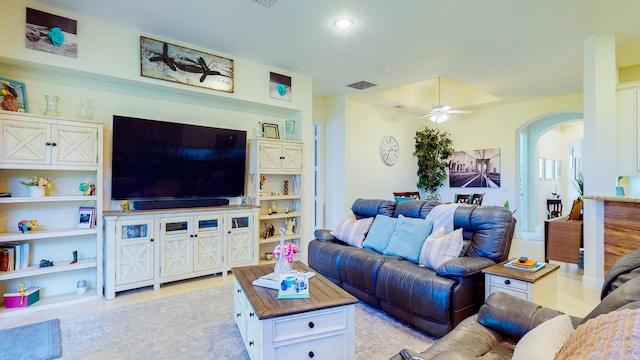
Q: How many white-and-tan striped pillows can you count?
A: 2